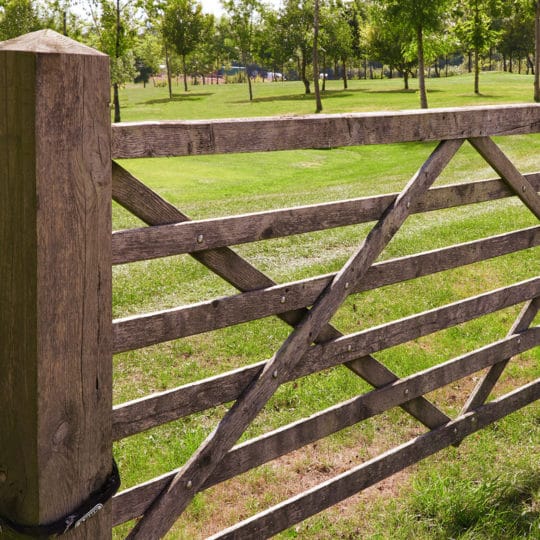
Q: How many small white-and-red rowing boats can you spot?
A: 0